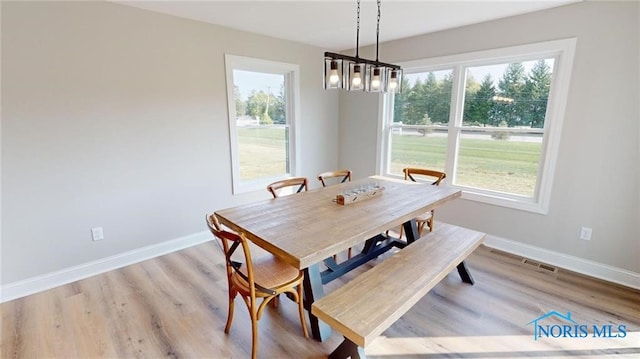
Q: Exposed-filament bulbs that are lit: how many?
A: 4